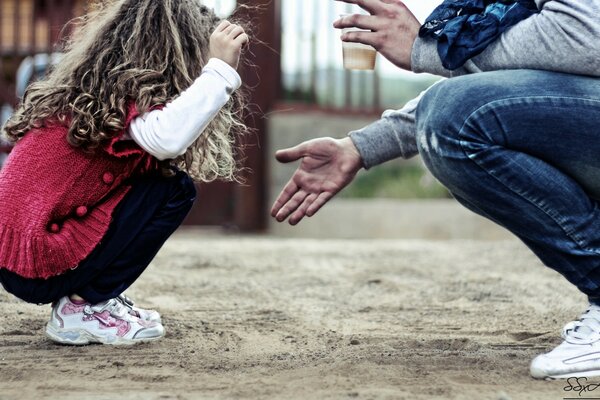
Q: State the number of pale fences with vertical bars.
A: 1